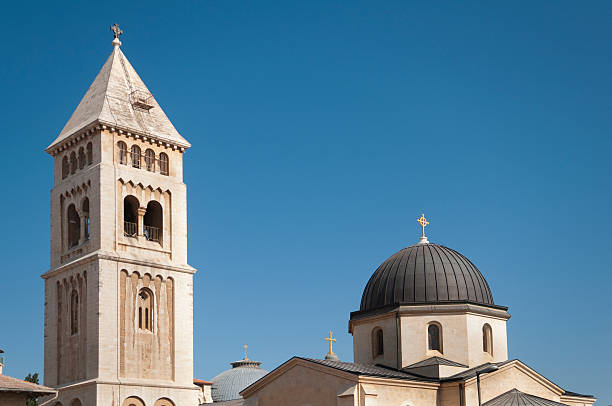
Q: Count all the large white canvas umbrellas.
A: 0